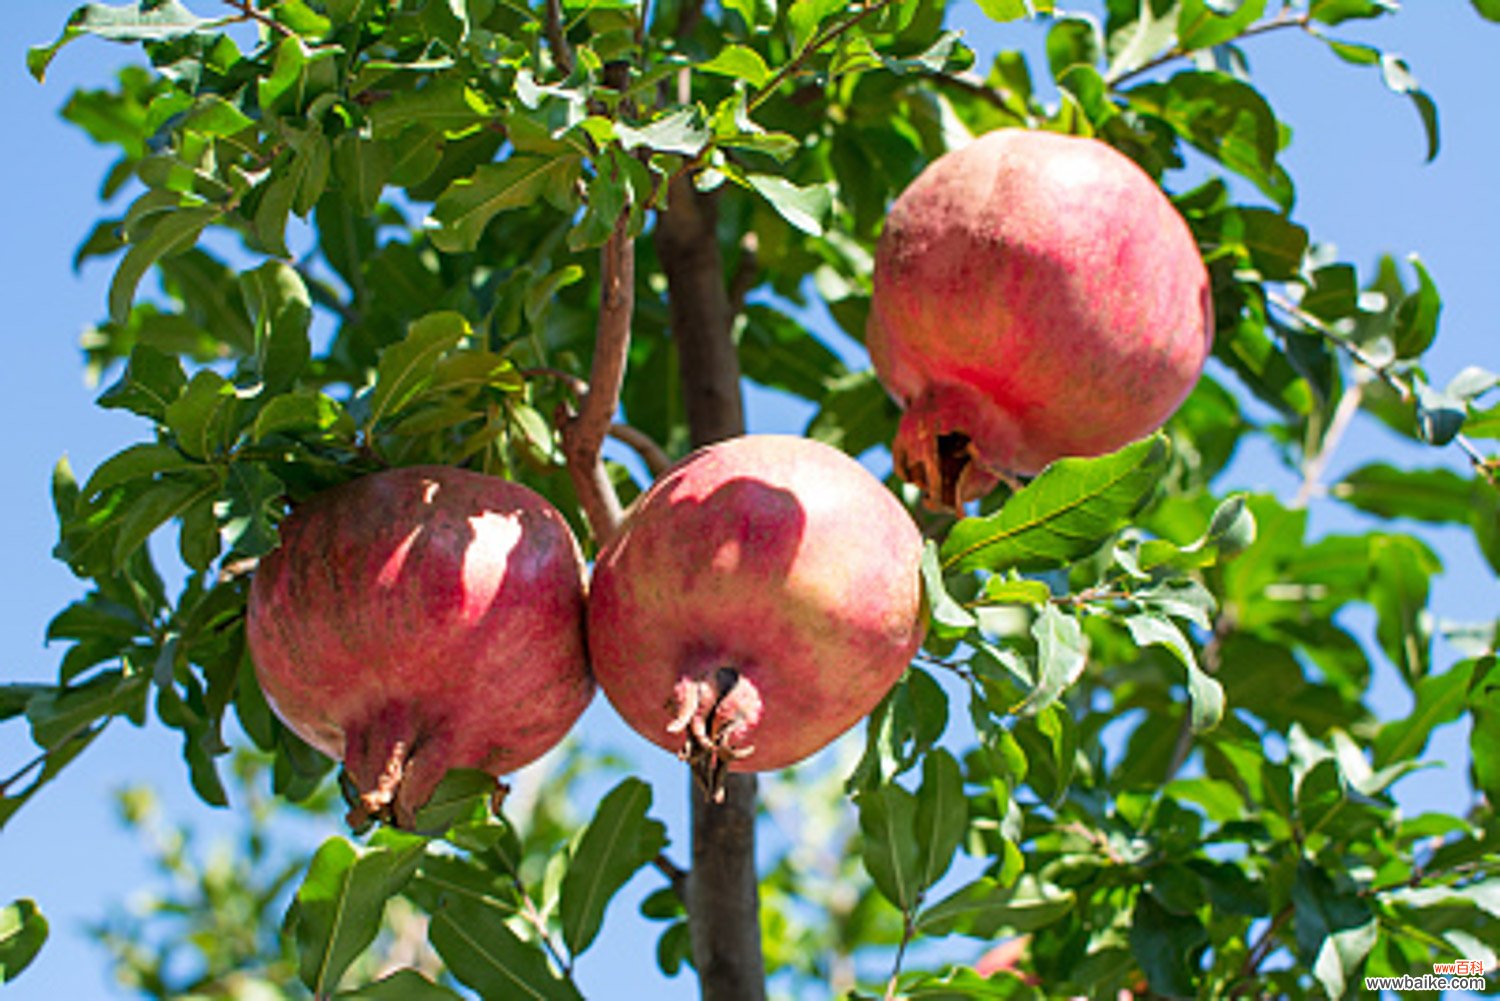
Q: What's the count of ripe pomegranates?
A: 3